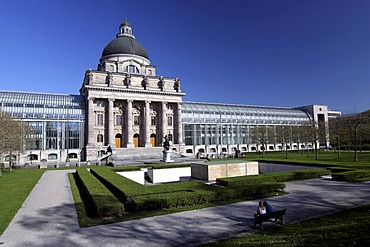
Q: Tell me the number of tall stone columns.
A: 6